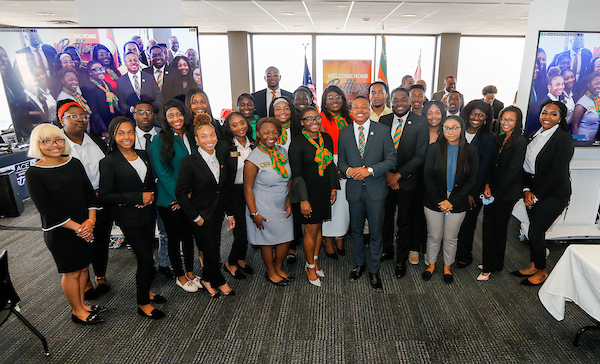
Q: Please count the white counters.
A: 1